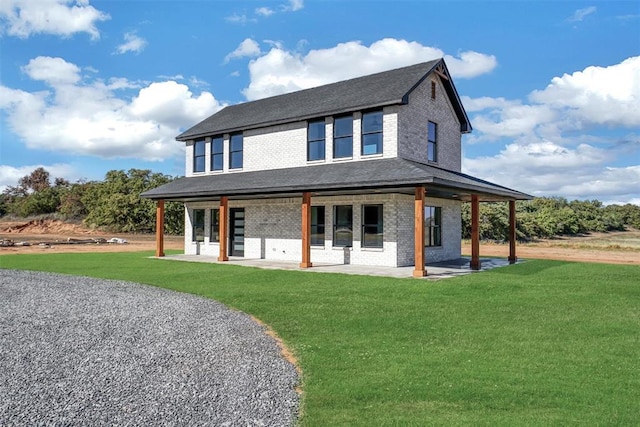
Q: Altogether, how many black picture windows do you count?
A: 13